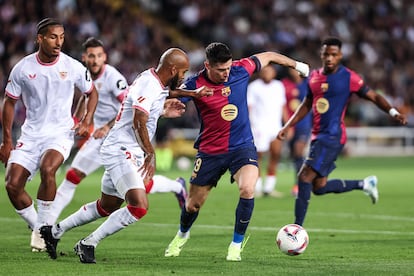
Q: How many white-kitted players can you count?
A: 4